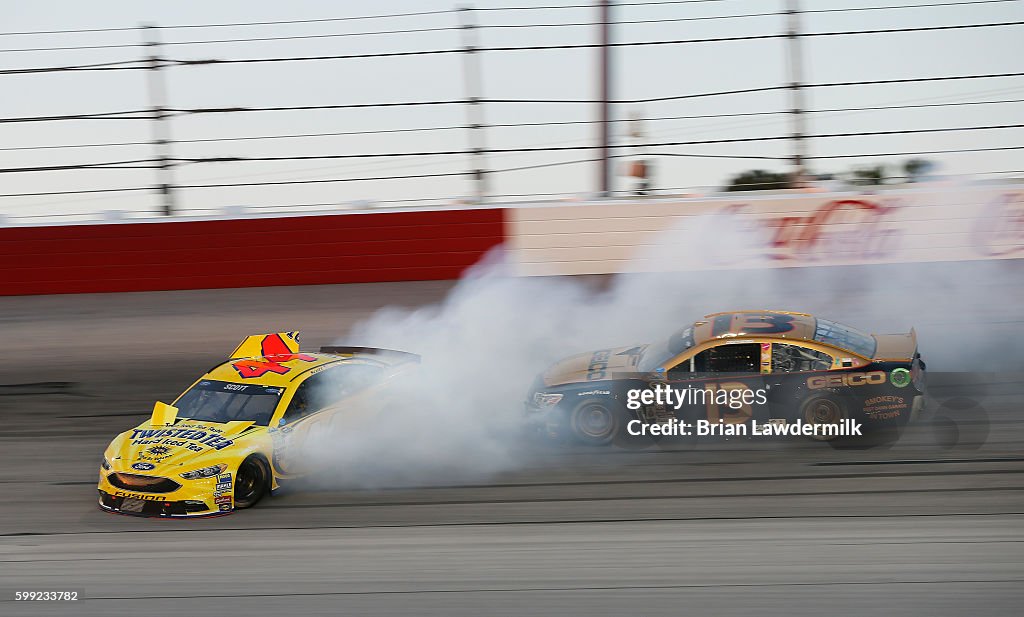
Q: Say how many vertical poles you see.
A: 4